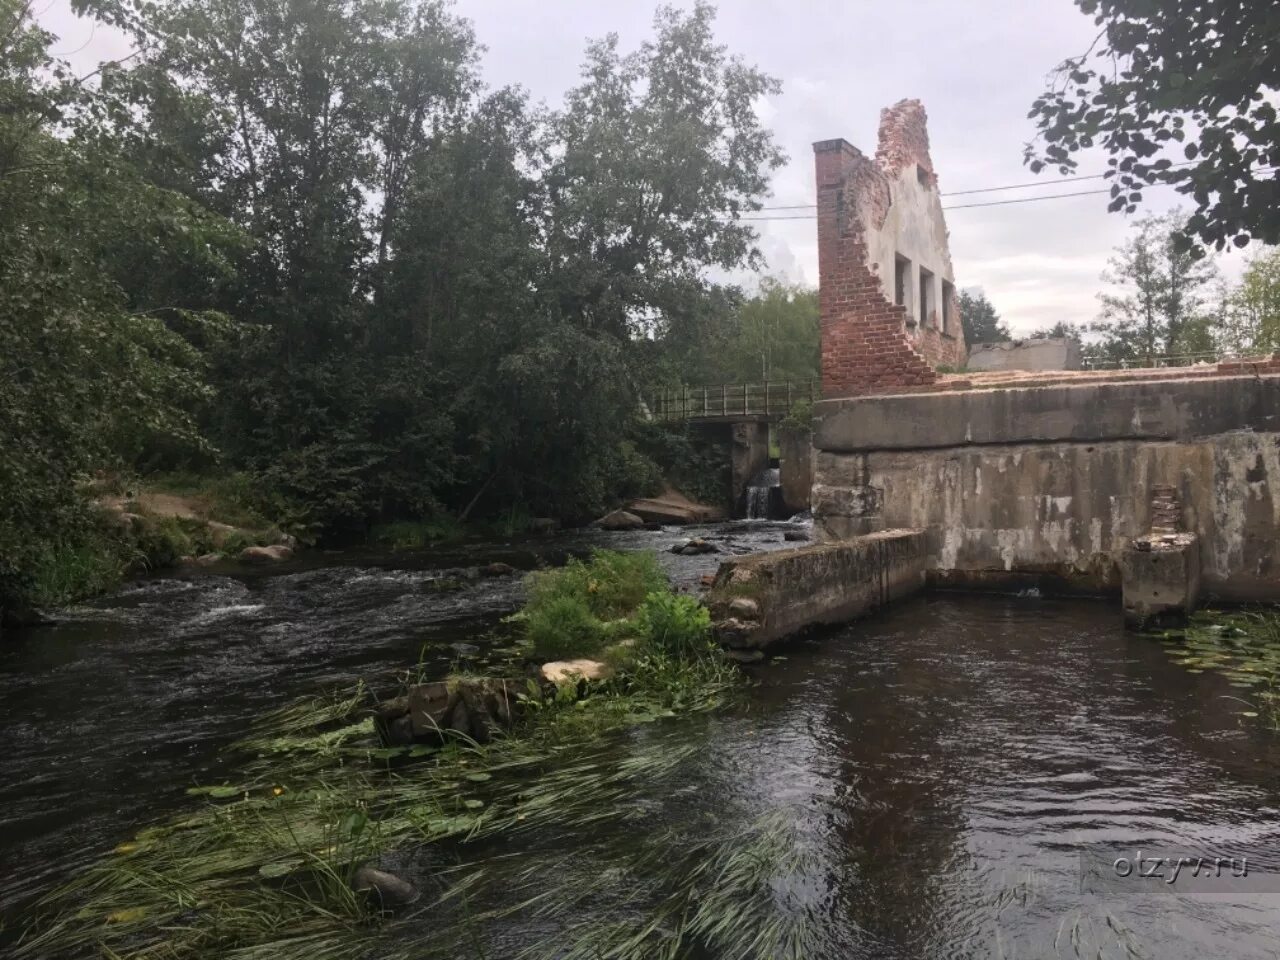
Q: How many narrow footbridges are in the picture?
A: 1